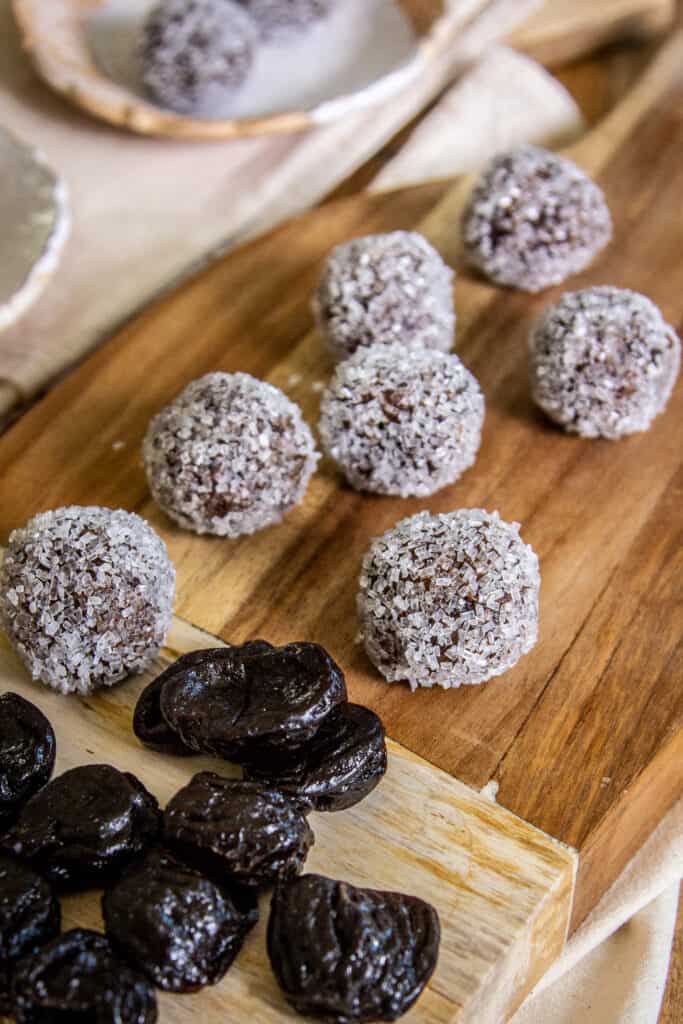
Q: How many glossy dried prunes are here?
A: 10